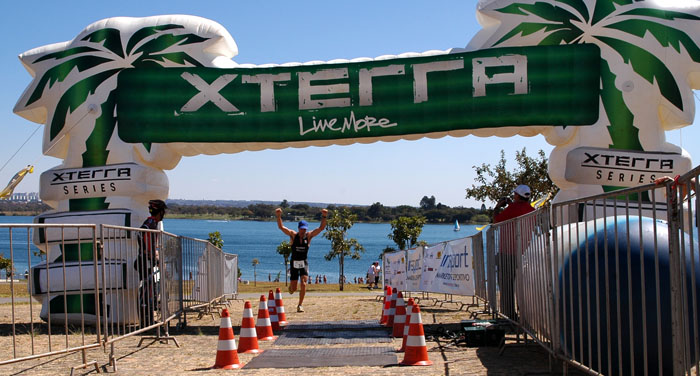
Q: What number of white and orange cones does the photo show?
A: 11